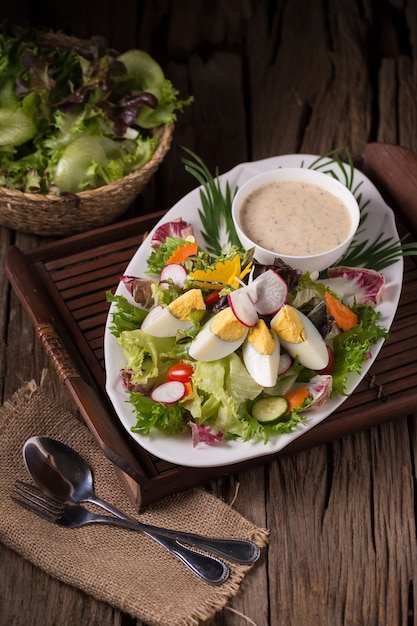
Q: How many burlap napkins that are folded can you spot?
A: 1